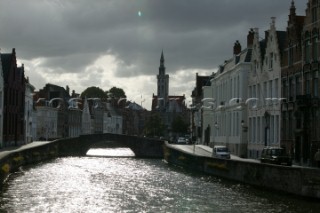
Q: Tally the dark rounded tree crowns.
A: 2